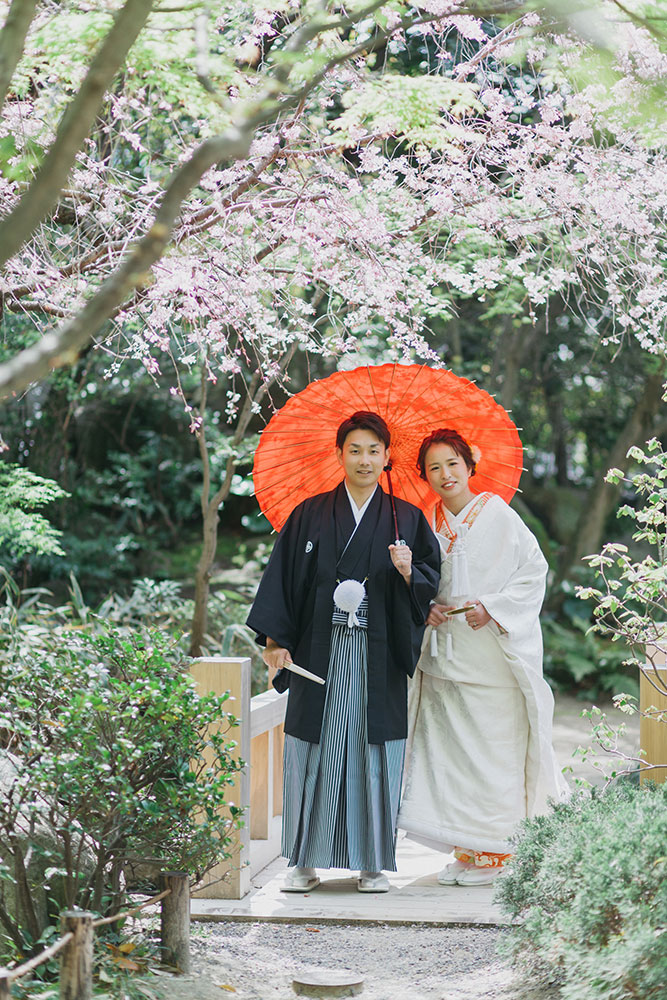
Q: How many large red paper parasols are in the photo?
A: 1